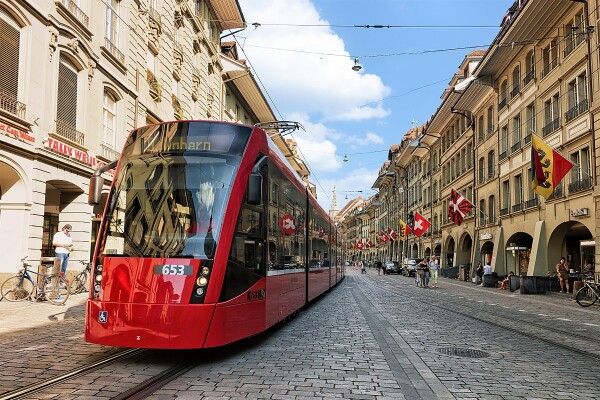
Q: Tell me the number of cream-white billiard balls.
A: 0